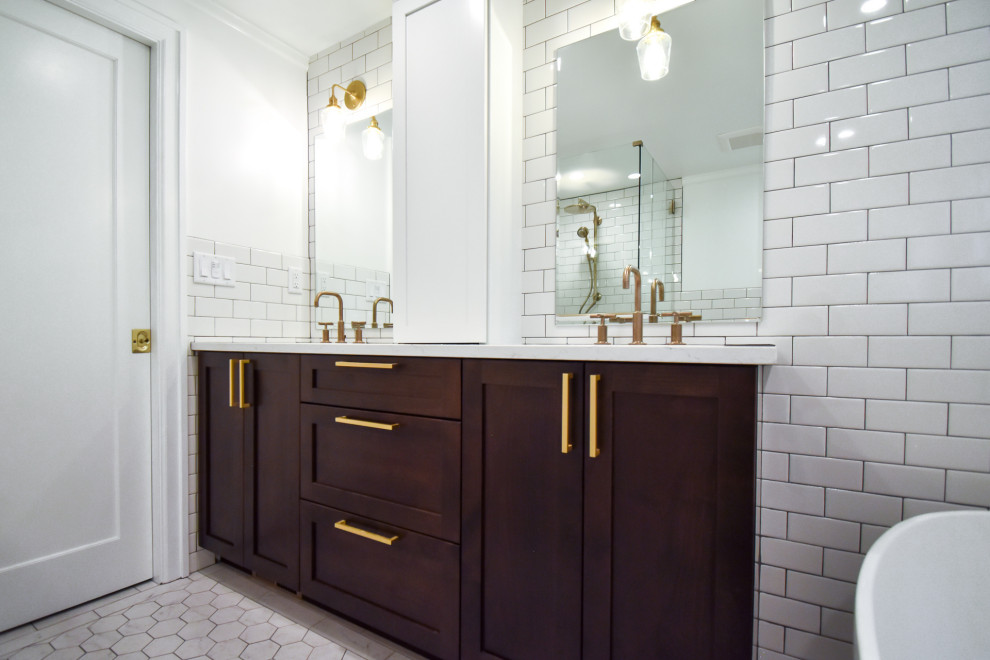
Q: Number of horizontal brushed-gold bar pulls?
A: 3